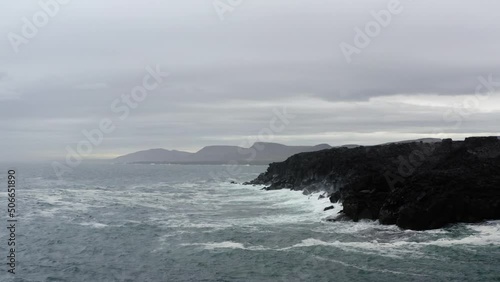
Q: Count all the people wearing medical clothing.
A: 0